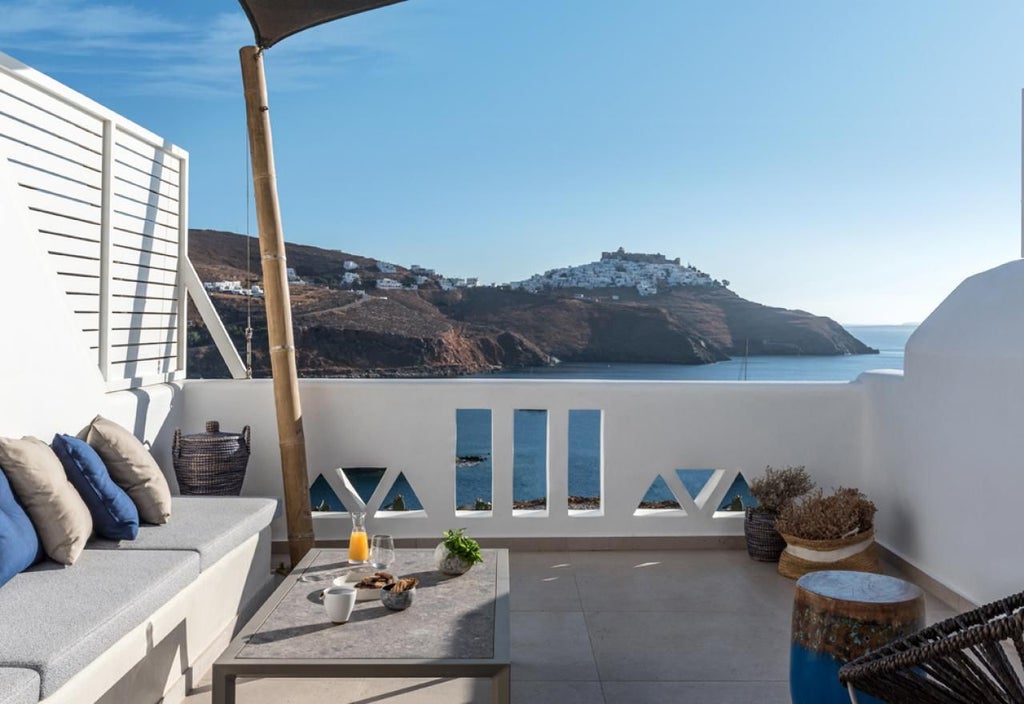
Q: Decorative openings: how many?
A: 9